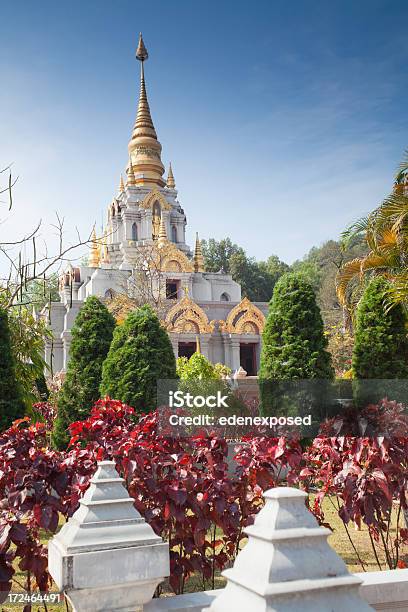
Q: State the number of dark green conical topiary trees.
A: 5